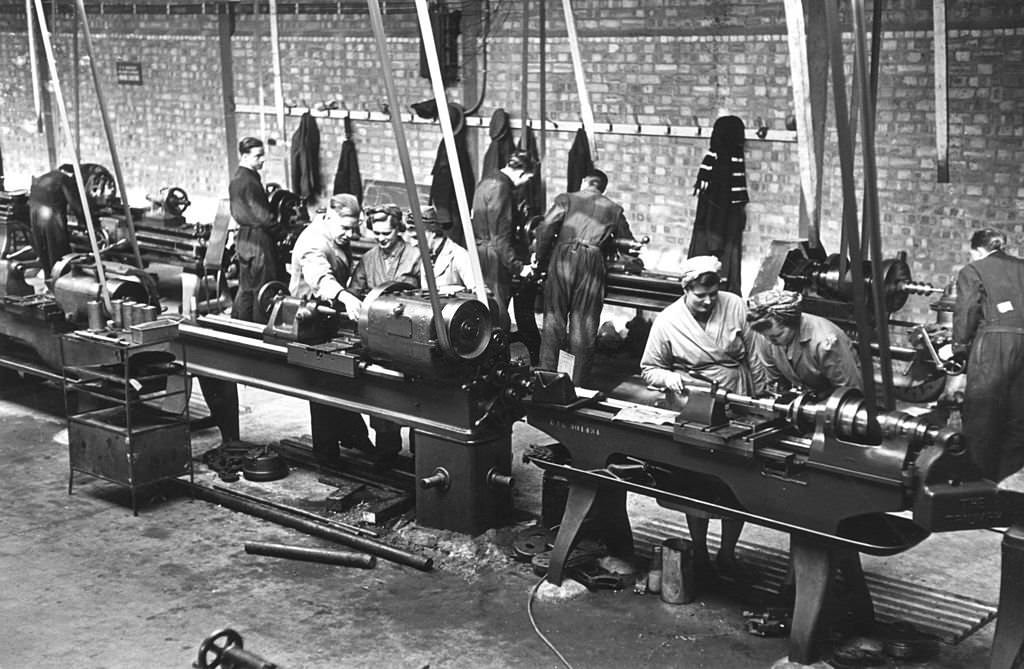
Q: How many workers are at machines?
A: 10